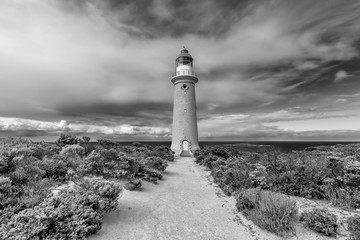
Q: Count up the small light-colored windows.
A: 3